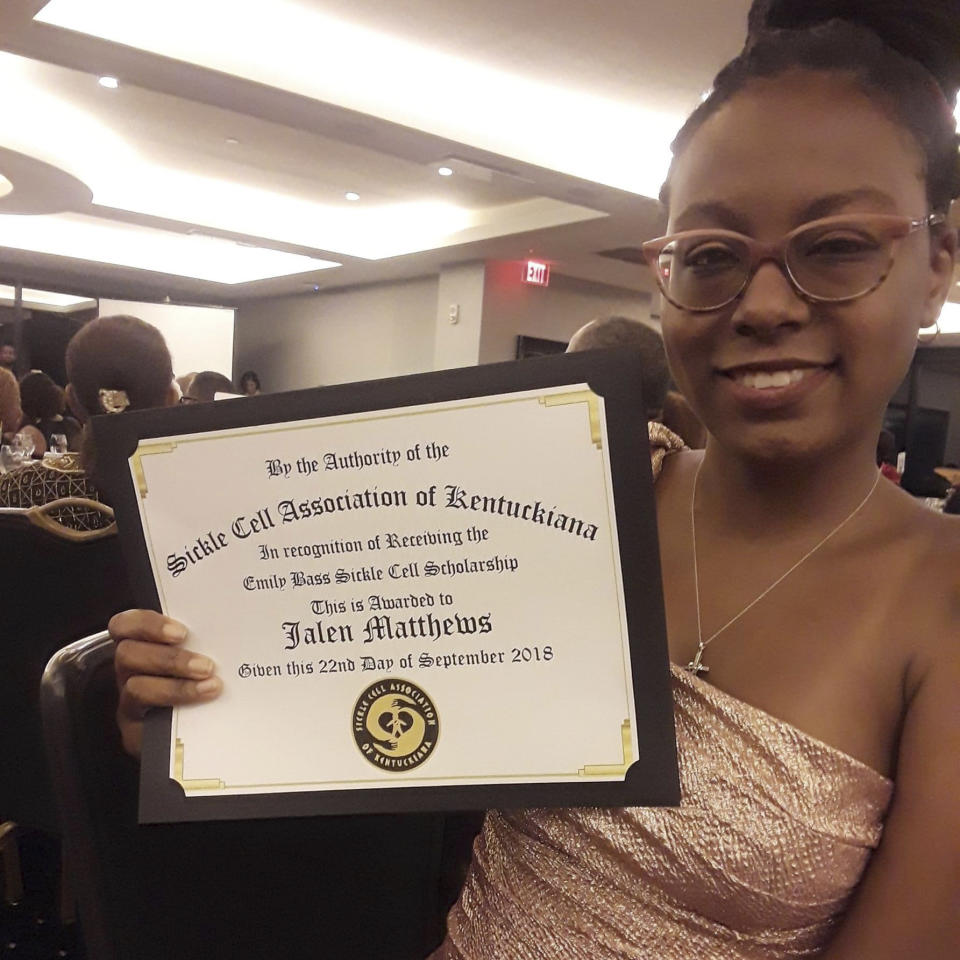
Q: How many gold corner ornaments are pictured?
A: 4